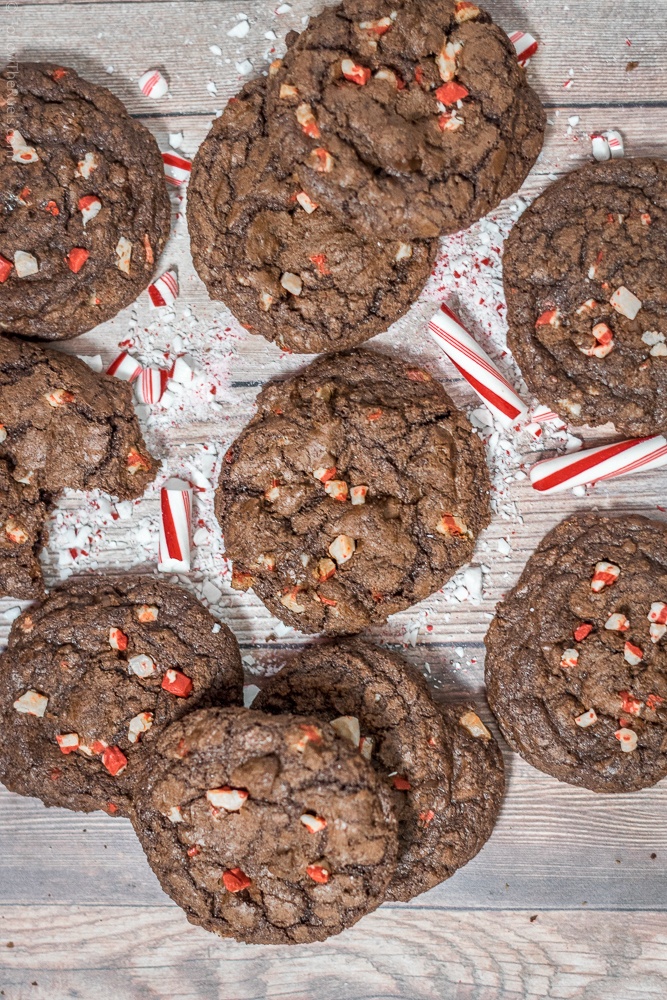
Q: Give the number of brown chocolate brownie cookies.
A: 11